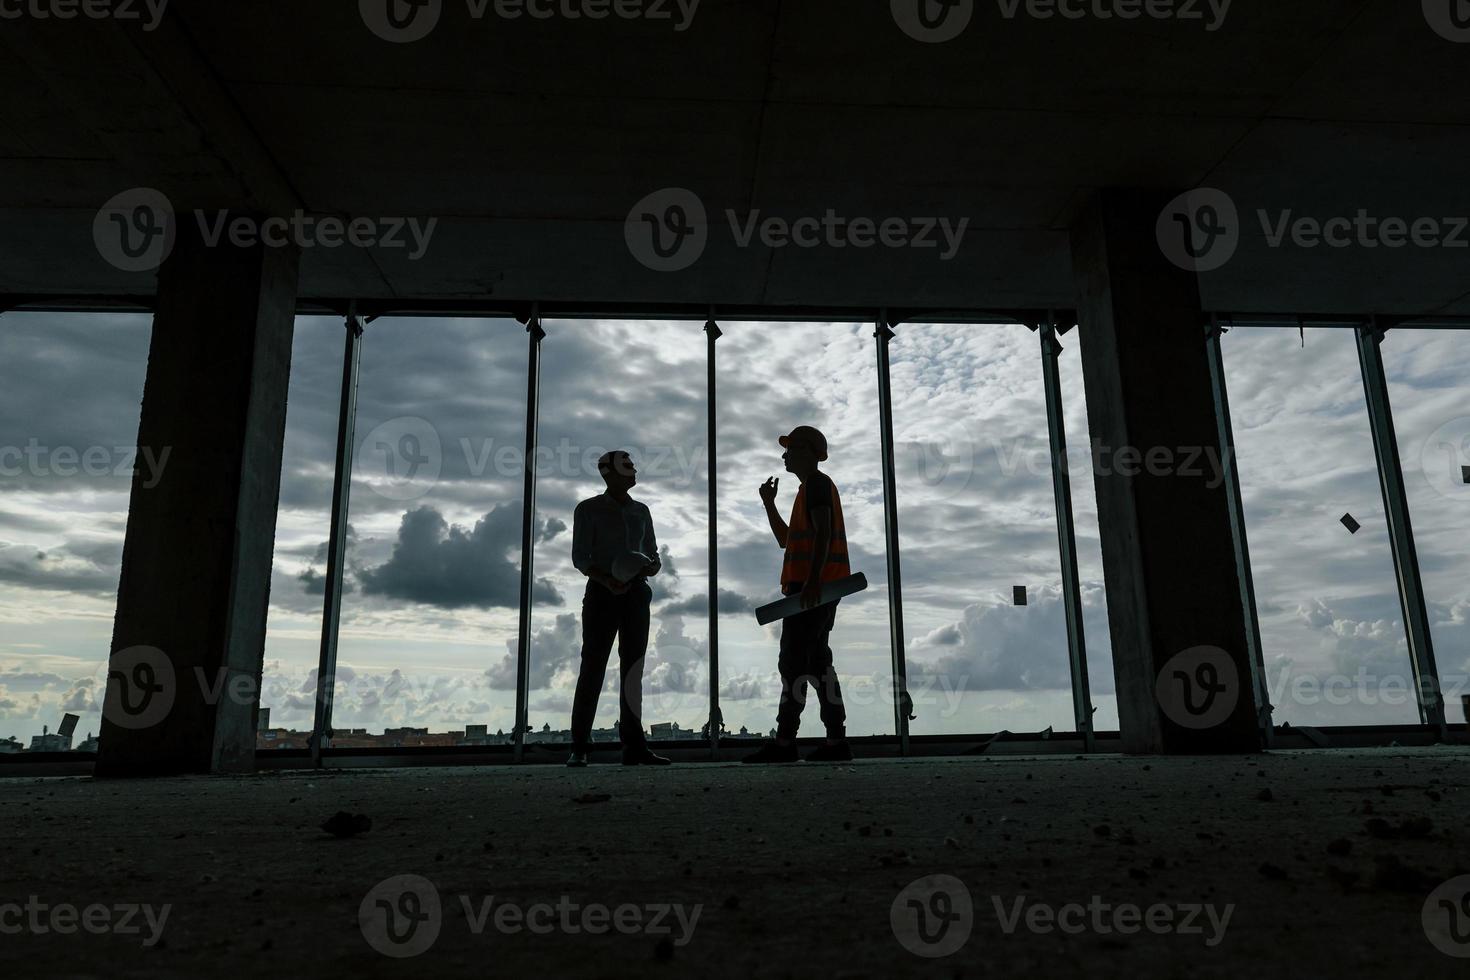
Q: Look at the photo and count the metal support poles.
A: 7